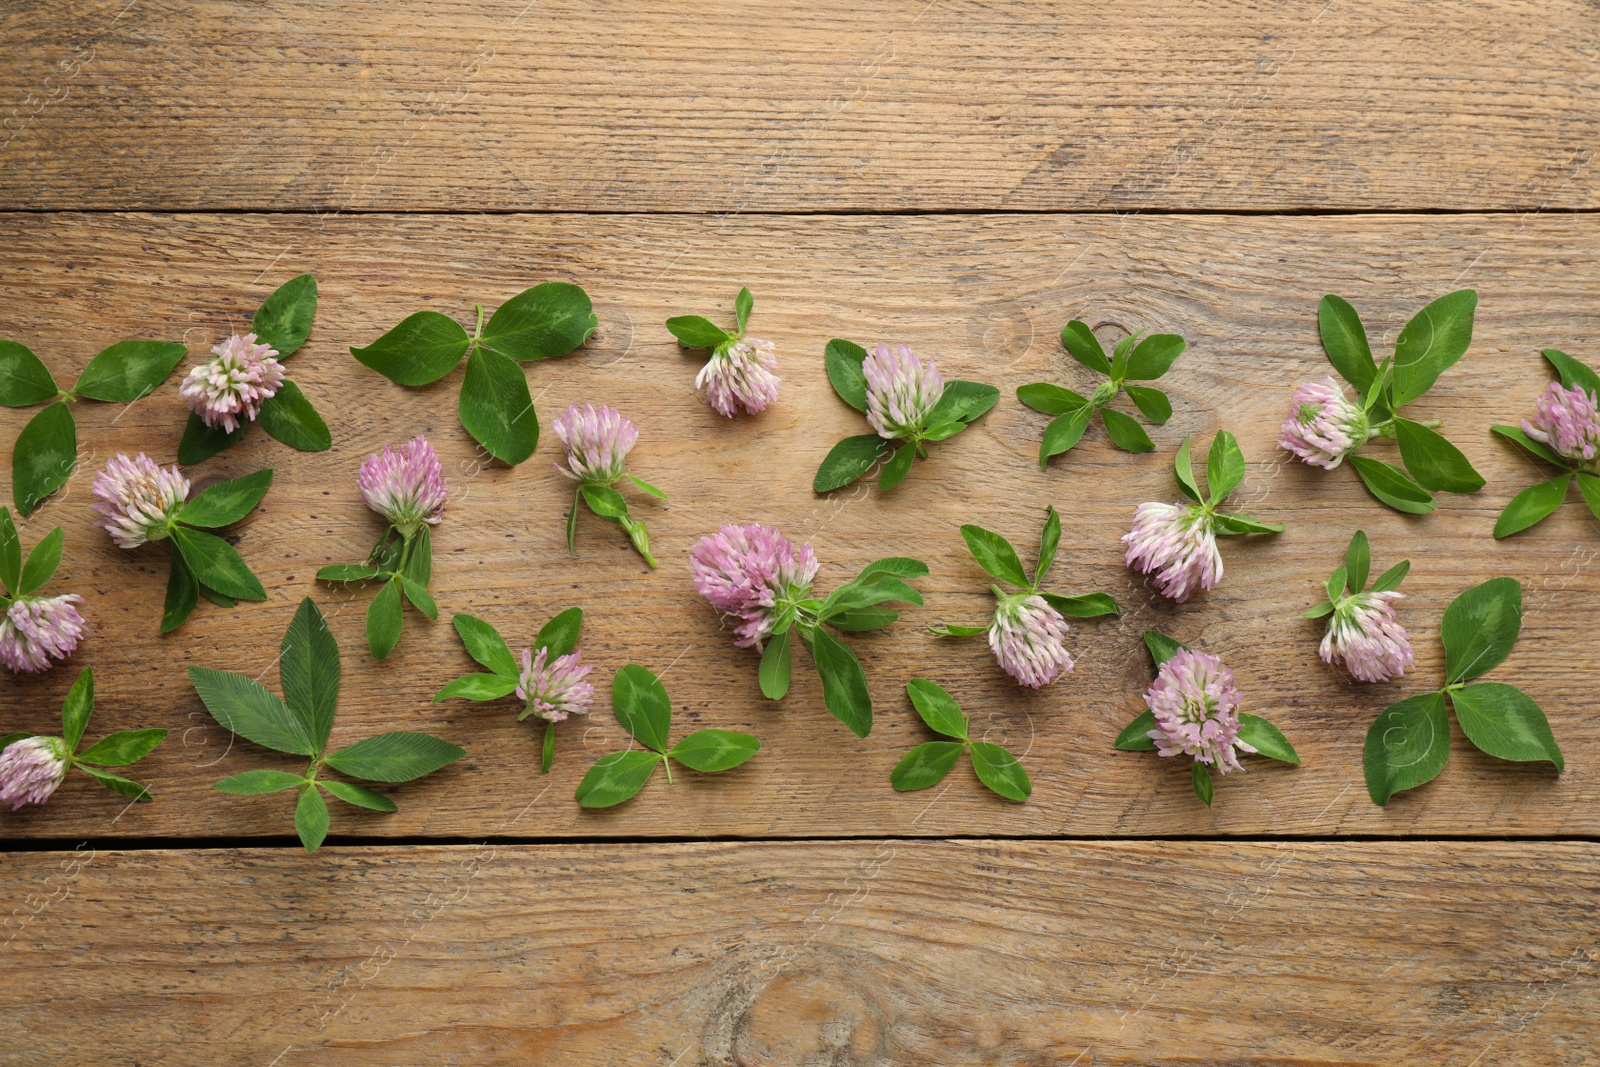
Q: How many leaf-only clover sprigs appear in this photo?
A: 7